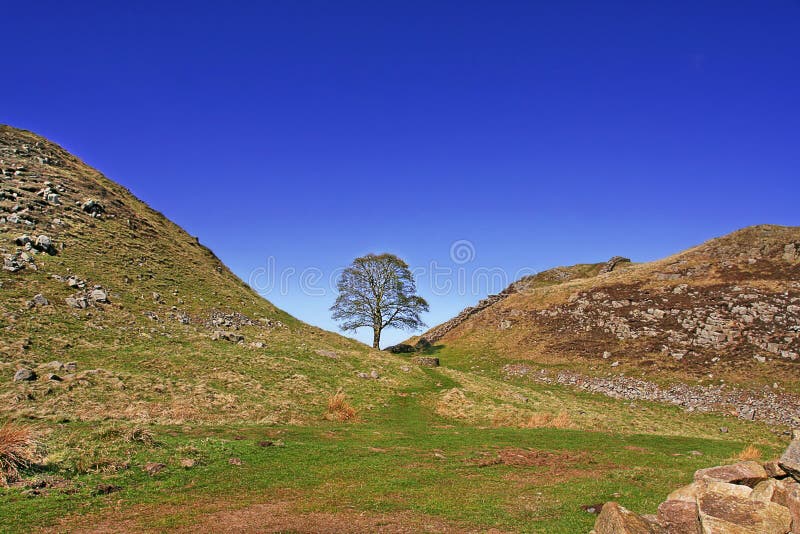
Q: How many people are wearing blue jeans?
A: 0